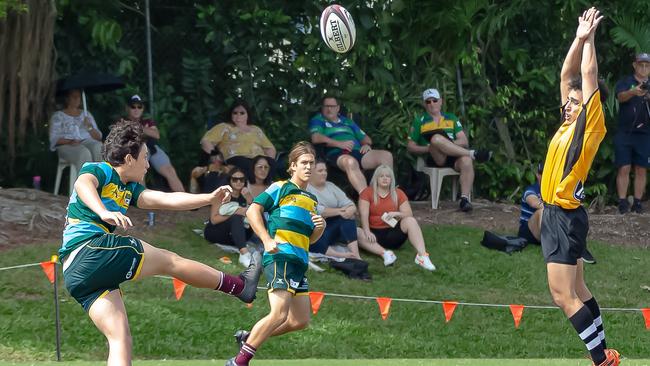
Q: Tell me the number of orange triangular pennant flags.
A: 7